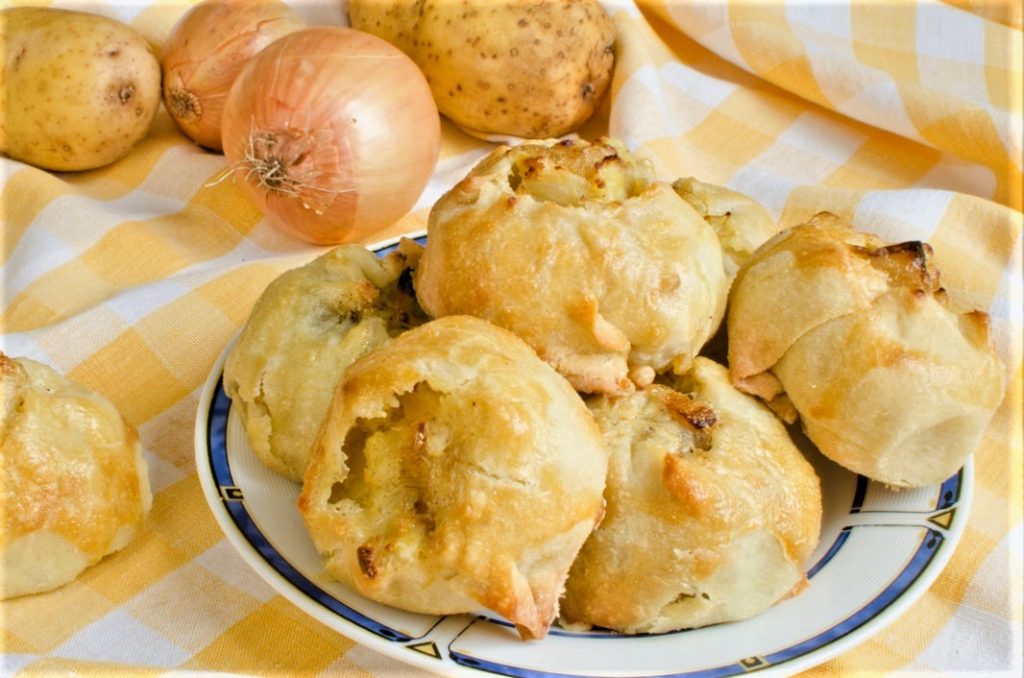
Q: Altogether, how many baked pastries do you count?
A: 7